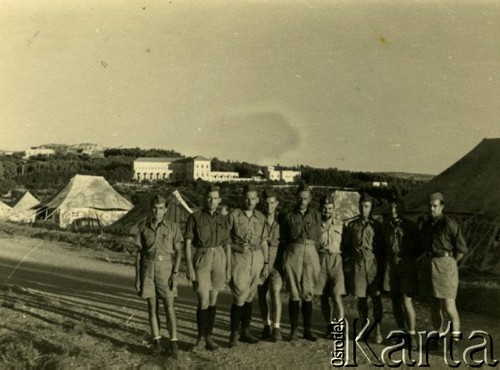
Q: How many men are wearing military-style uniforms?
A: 9